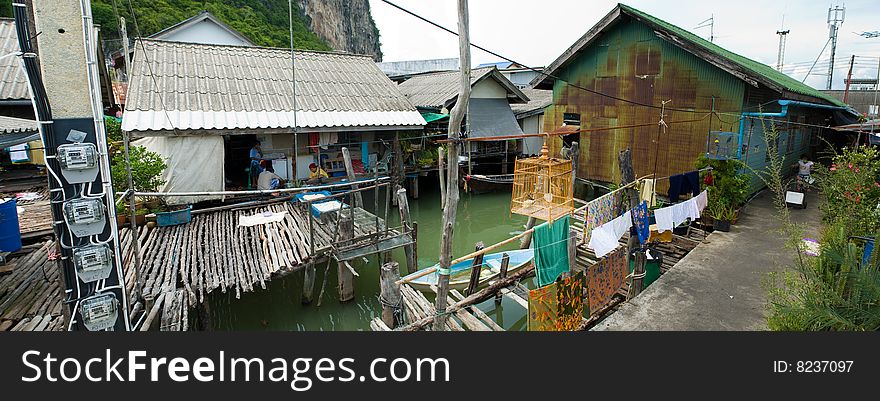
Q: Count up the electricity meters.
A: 4